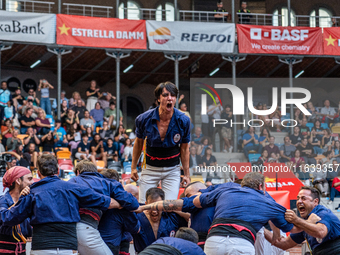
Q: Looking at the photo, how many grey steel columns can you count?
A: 5